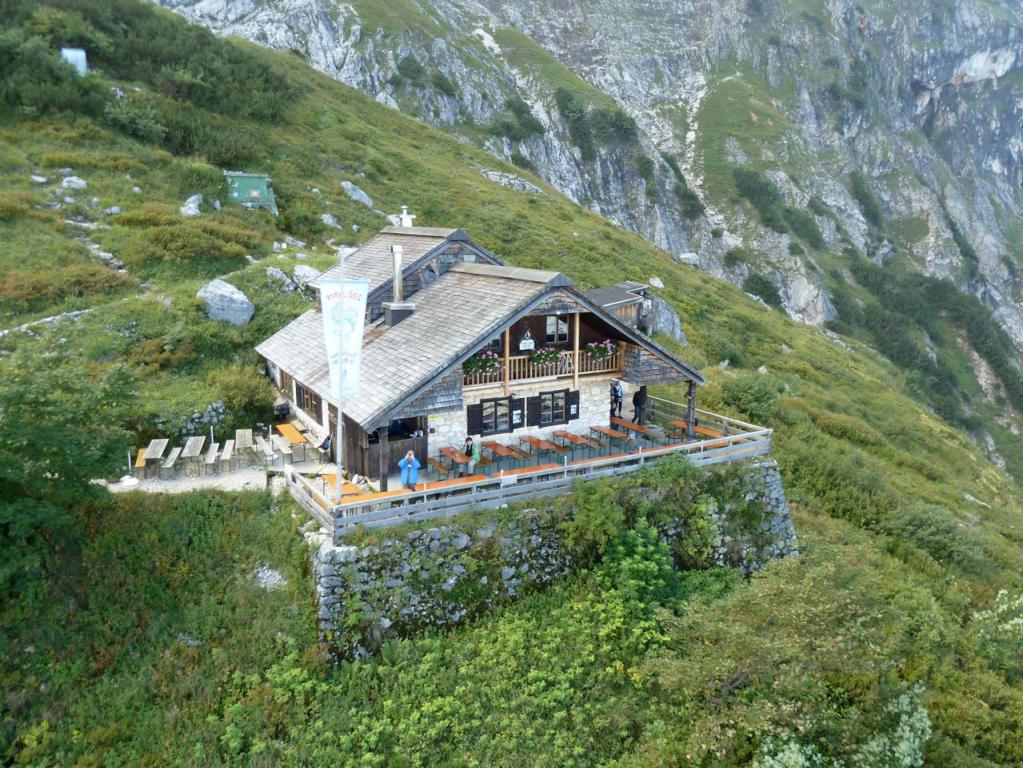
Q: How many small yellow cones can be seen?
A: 0